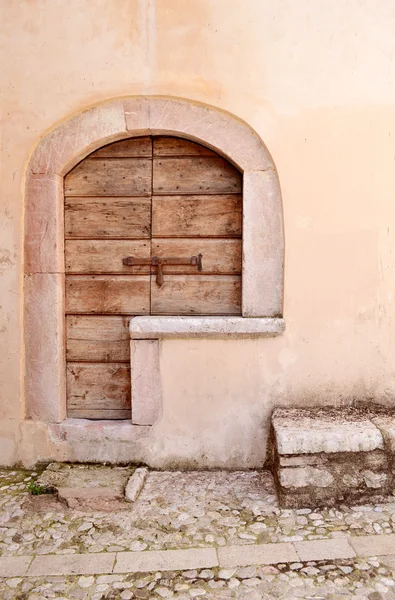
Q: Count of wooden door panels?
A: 12